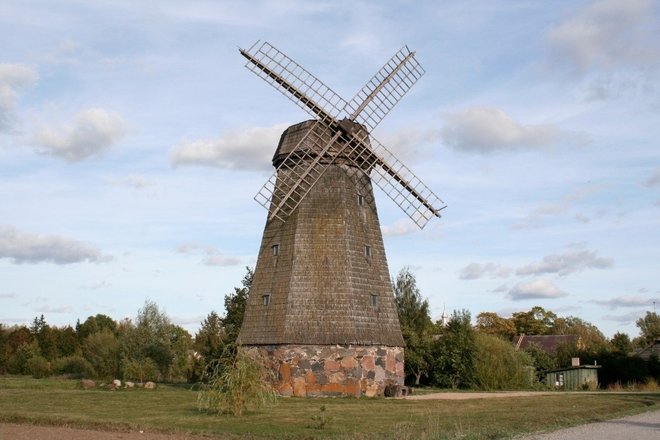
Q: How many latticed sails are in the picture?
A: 4